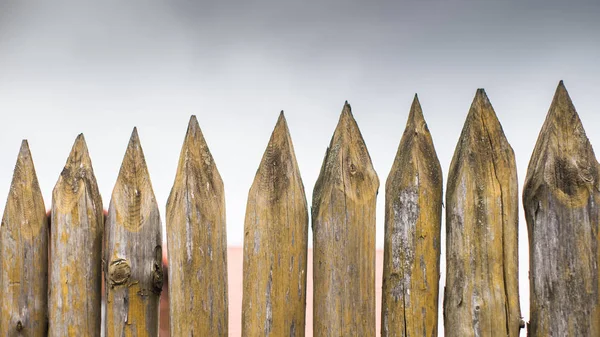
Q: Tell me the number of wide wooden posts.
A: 9